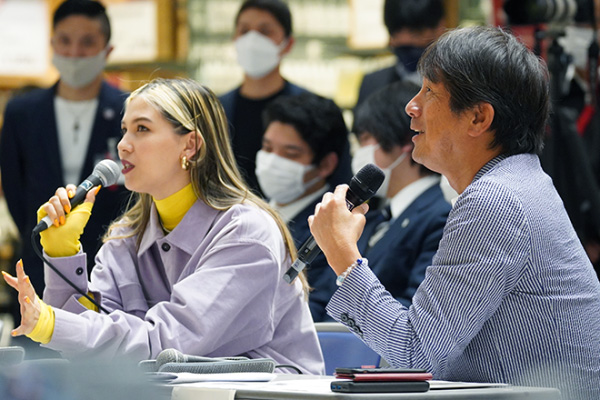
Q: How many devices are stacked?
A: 3